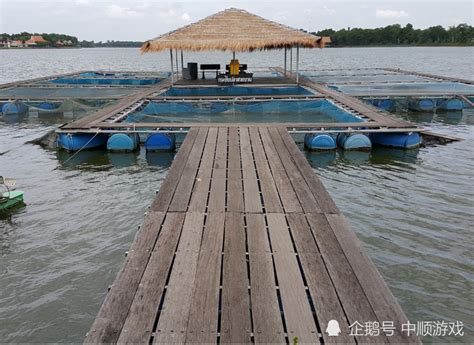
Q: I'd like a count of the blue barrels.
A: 11